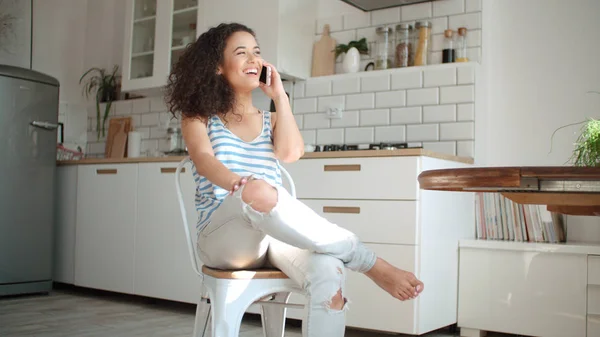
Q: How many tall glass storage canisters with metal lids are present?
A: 3